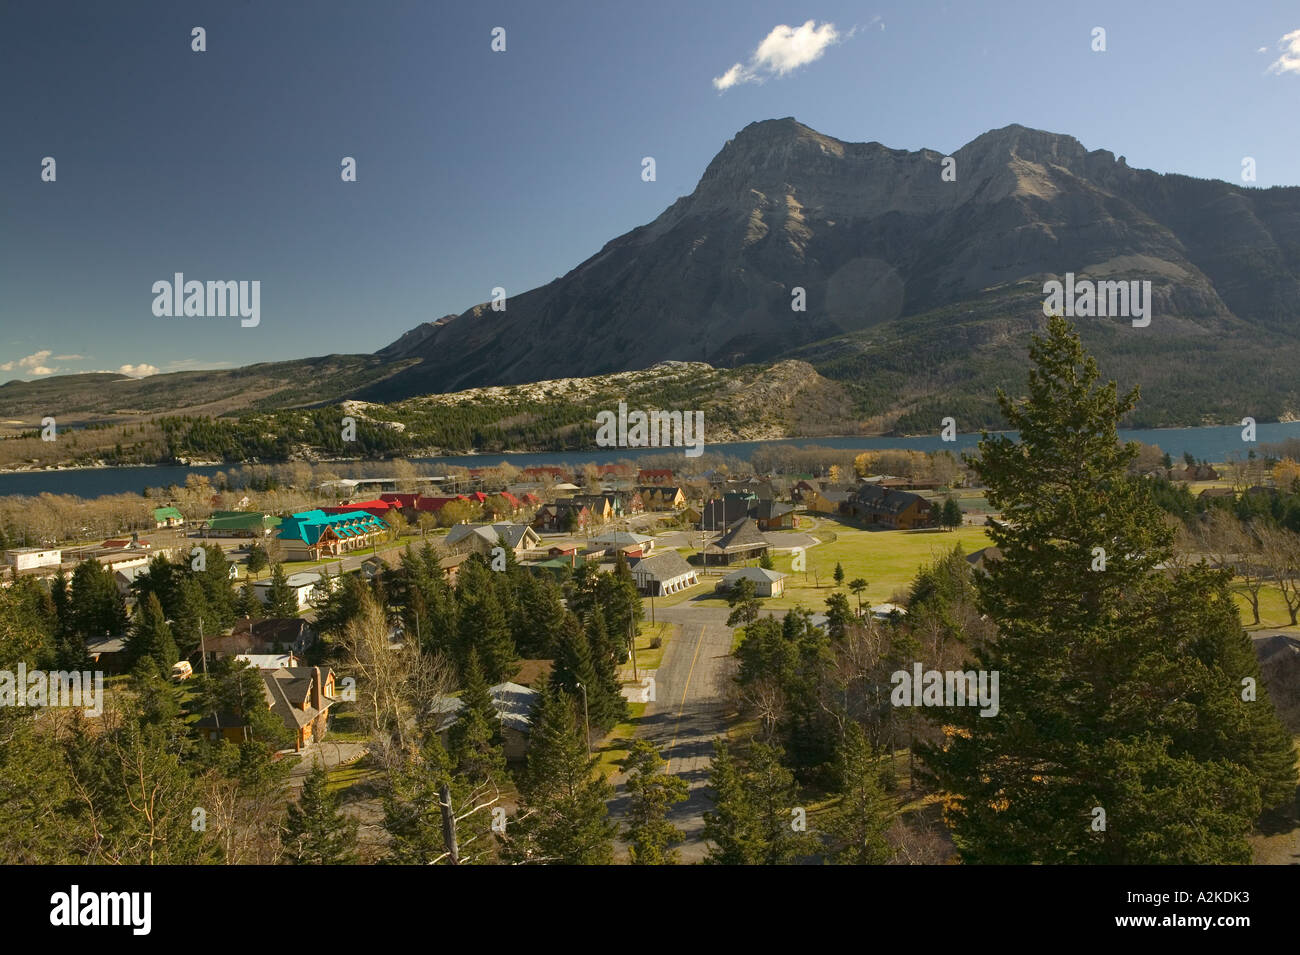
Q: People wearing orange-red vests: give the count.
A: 0